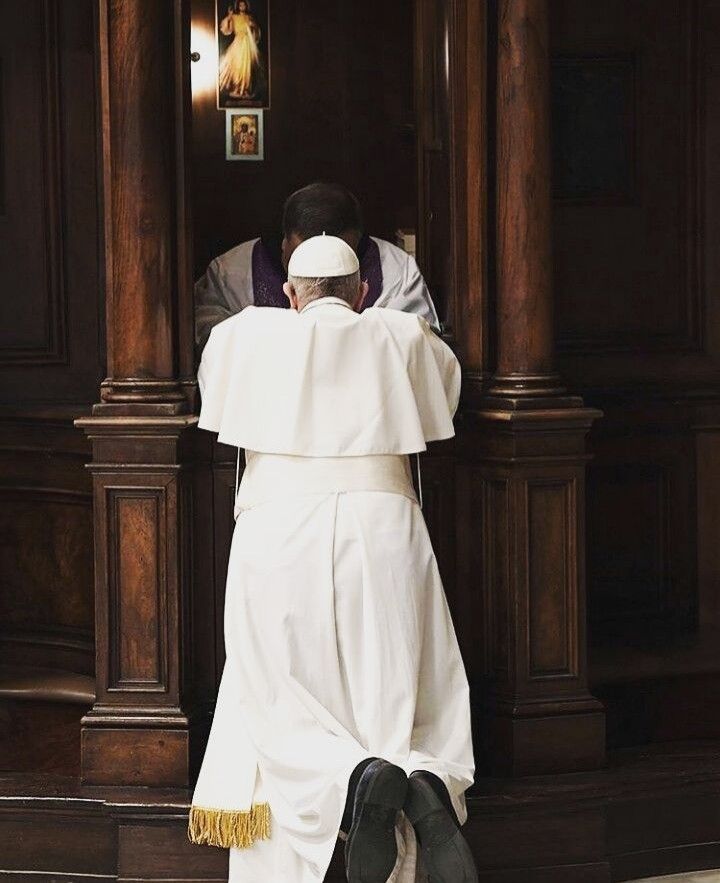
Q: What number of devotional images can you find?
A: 2